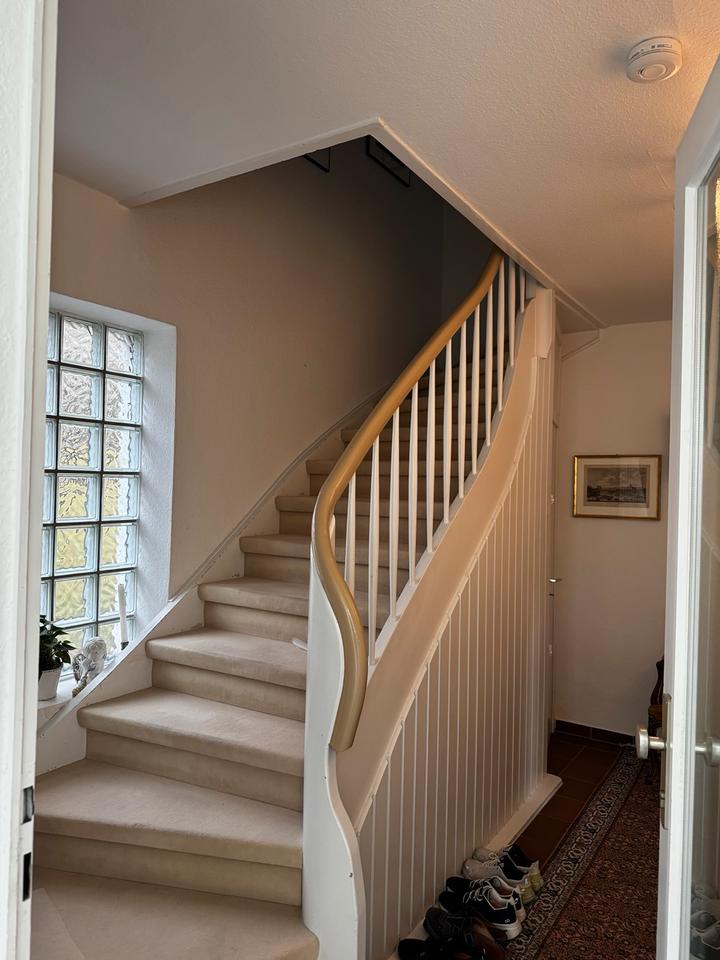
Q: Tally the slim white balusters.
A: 12